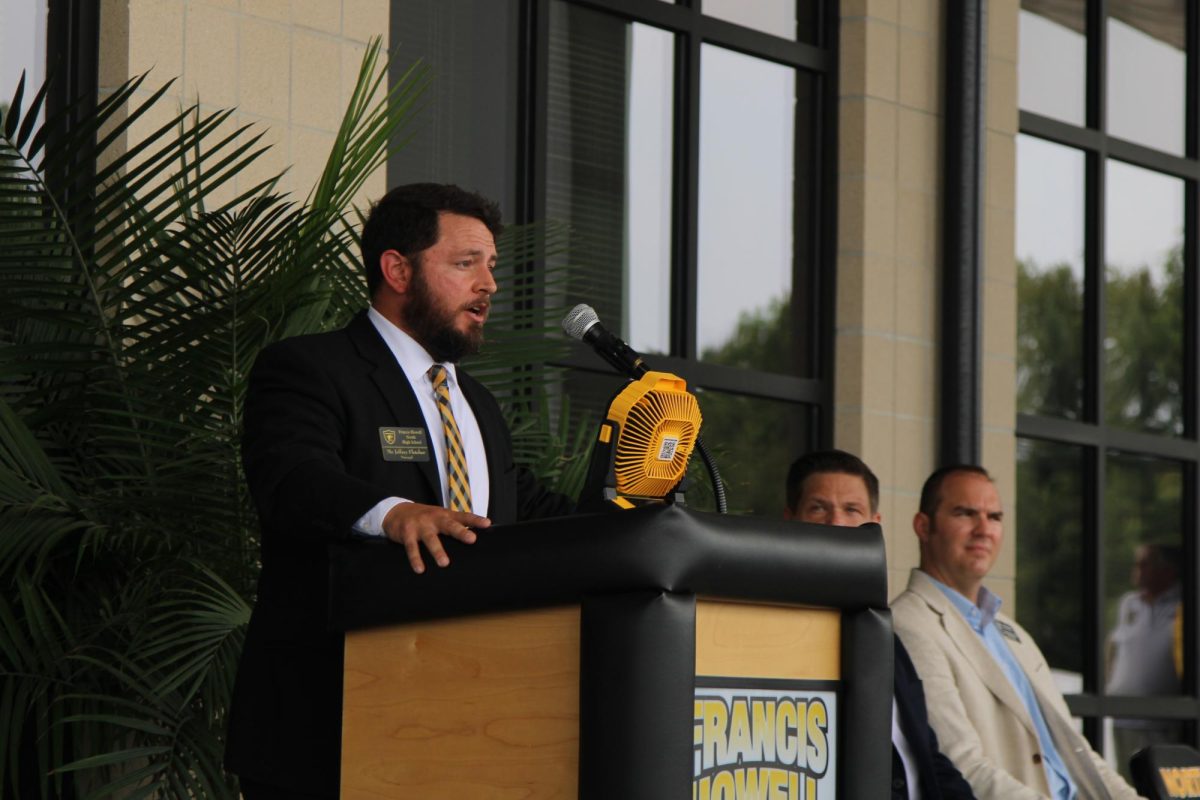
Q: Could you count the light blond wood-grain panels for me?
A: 2